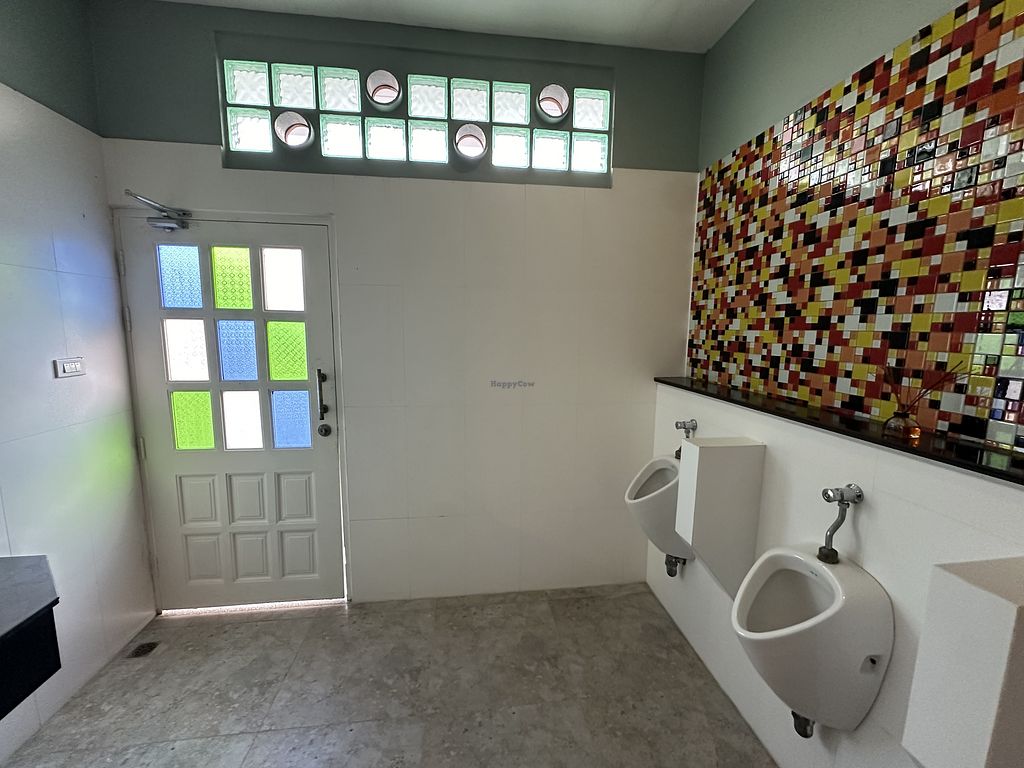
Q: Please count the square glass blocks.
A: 14